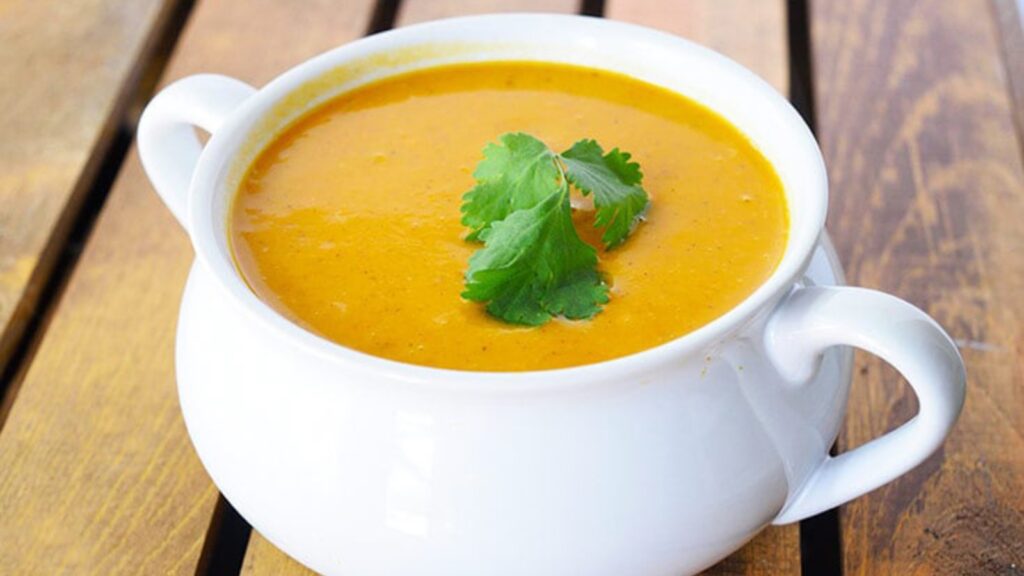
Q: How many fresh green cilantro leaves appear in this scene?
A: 3